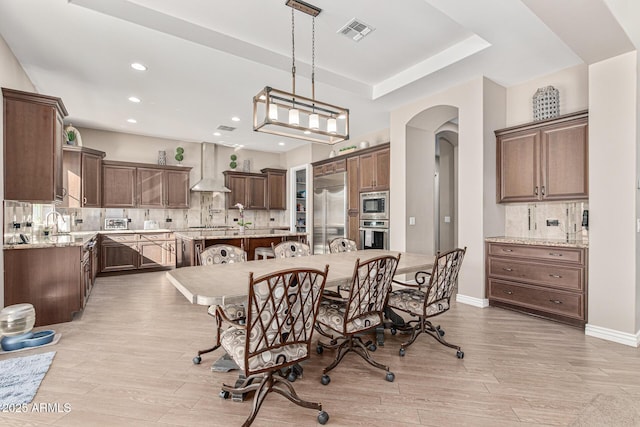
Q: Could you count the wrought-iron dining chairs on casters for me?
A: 6